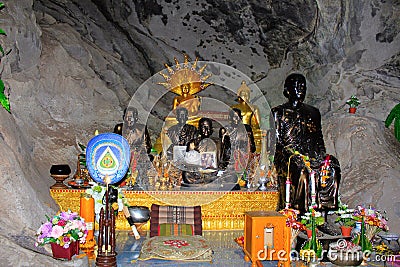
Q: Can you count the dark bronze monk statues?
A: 5